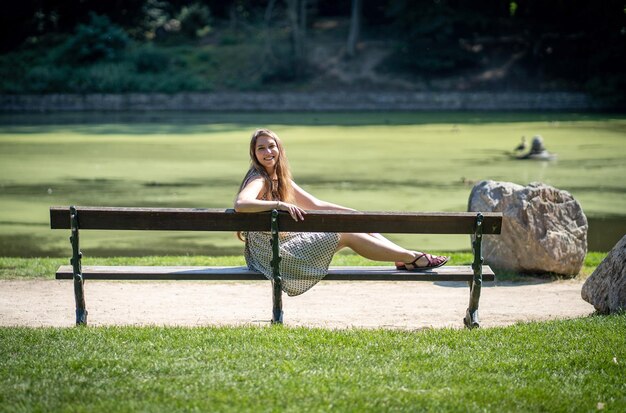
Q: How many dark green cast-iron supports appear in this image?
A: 3